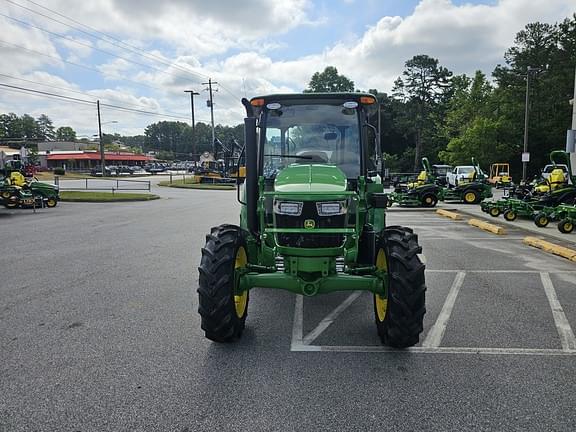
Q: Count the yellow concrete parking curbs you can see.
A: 3